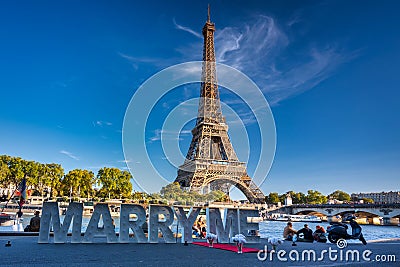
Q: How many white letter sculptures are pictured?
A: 7